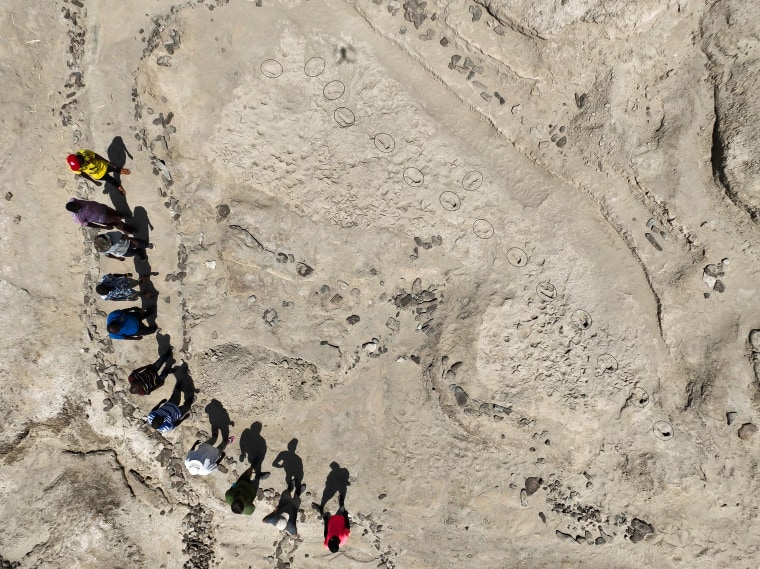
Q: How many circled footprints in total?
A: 15